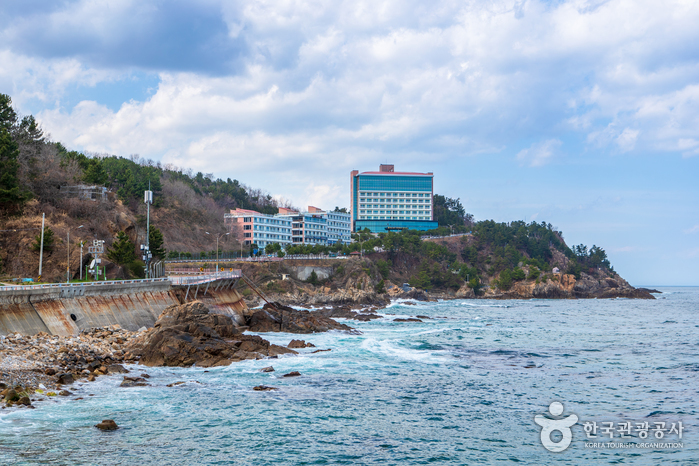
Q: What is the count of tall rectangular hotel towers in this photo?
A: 1